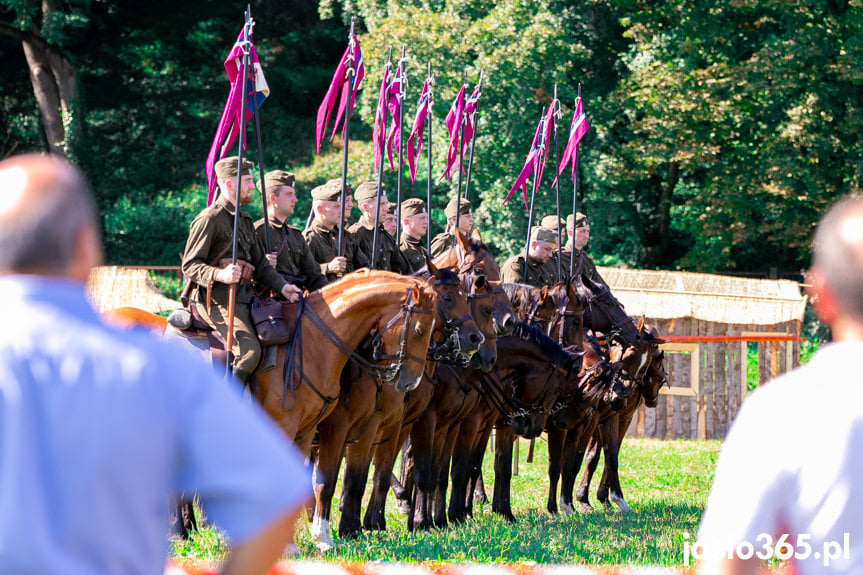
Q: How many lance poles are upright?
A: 11